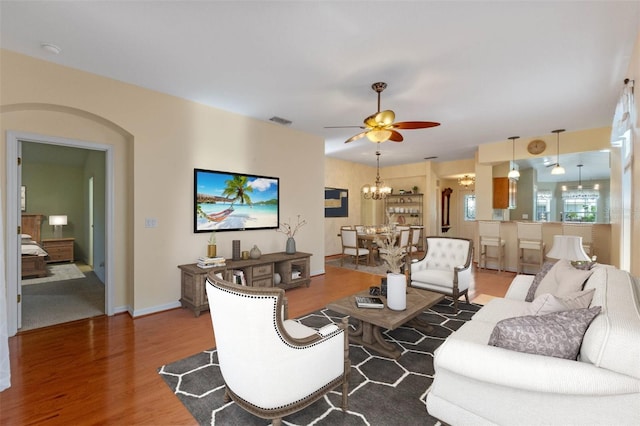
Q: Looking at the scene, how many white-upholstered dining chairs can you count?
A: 6